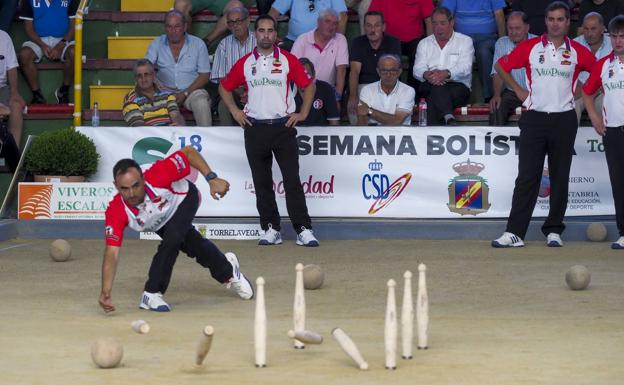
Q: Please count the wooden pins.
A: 9